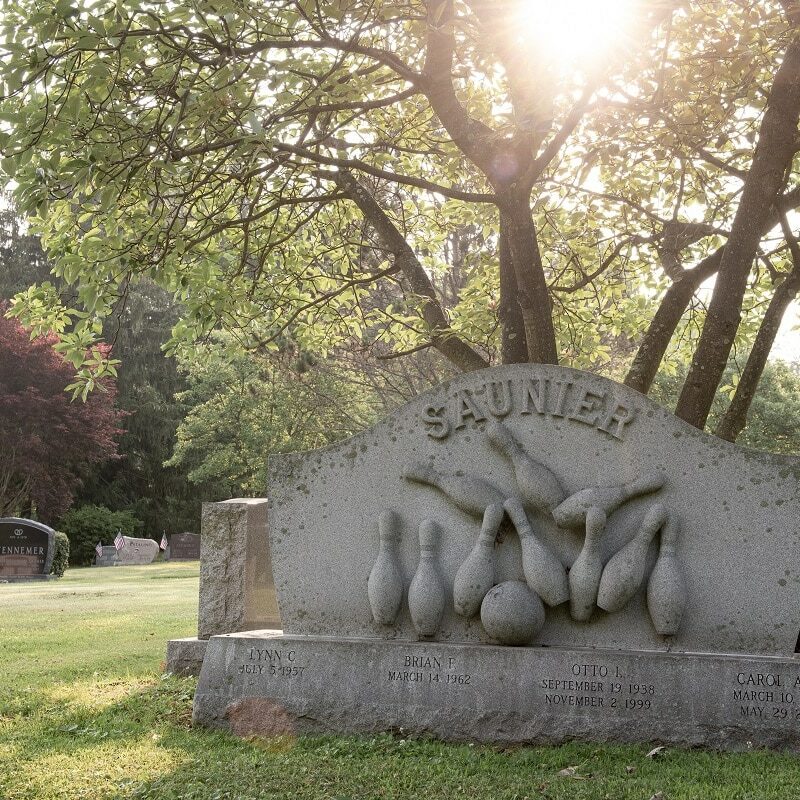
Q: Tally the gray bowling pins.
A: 10